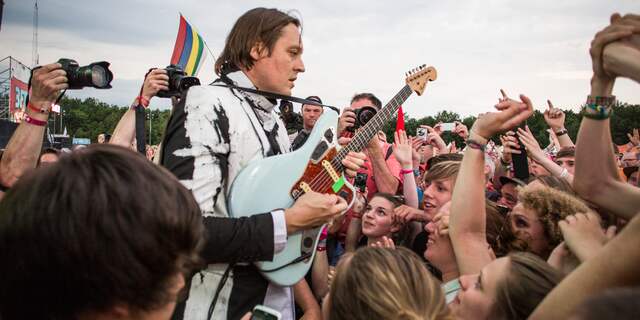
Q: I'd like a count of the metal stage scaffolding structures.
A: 1